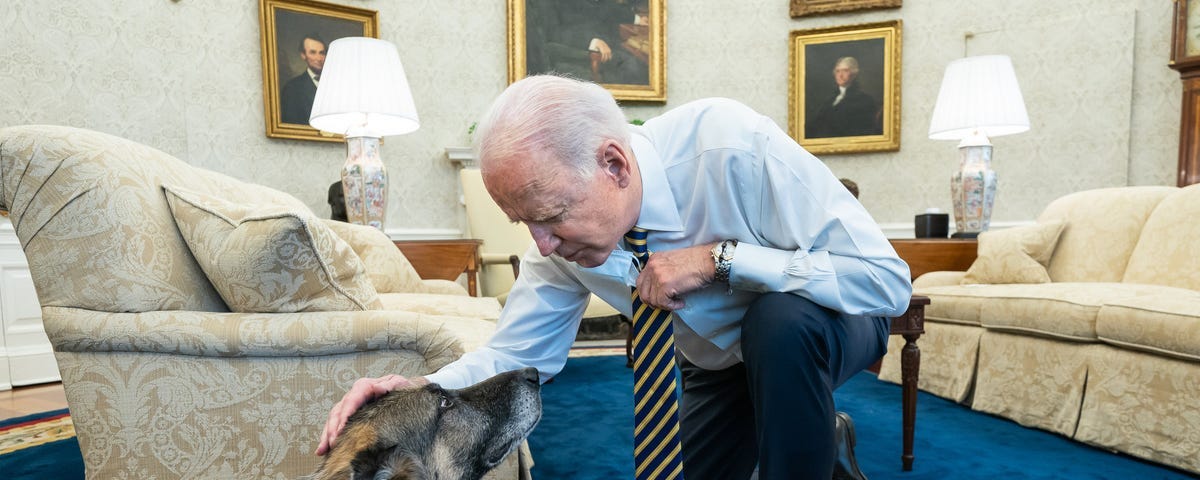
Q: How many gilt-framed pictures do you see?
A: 4